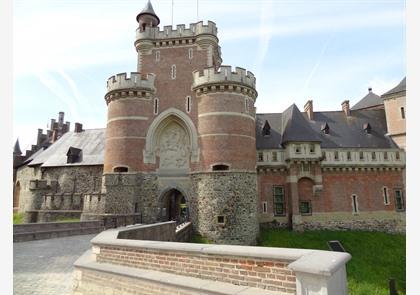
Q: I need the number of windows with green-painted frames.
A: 3